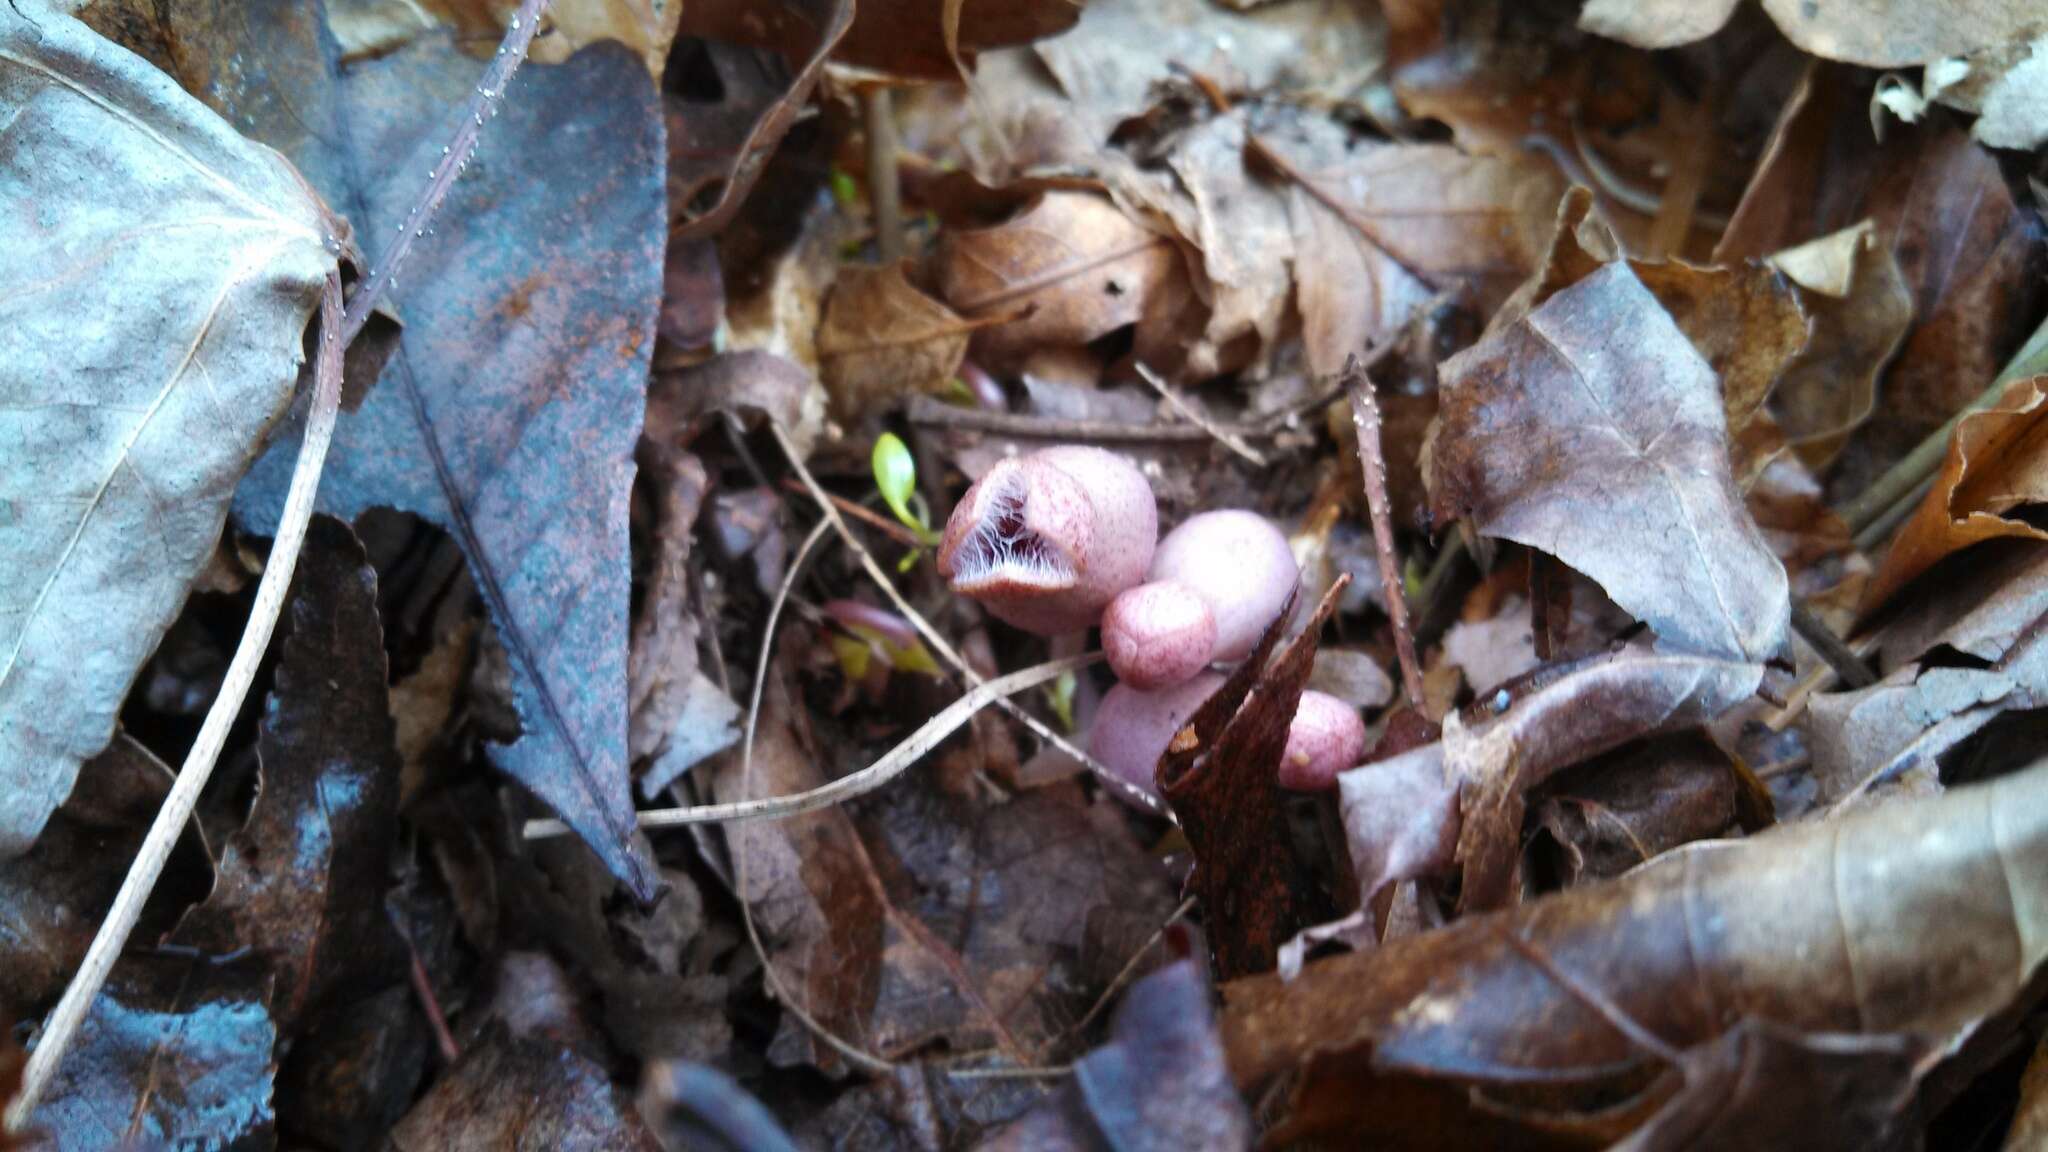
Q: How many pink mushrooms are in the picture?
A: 5